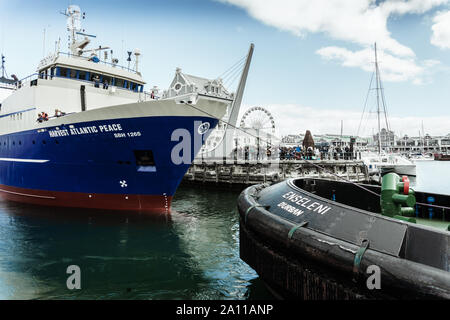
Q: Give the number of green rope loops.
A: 3